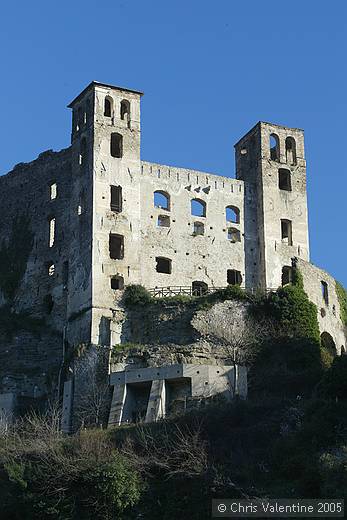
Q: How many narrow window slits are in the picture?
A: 12